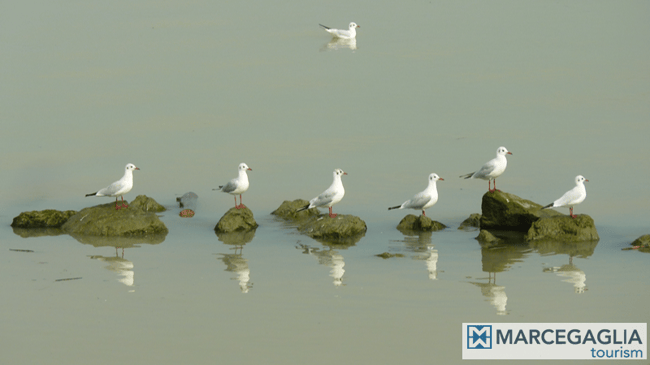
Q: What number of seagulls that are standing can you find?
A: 6